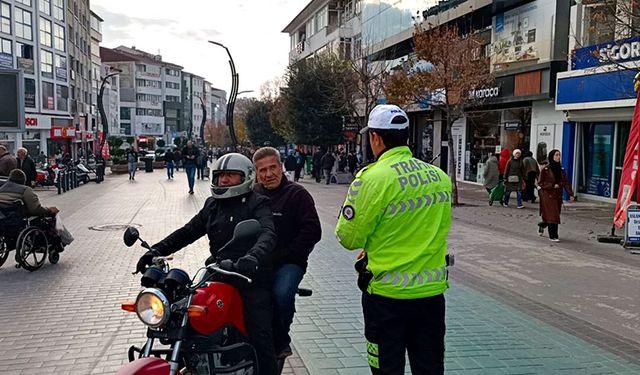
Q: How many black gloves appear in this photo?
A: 2